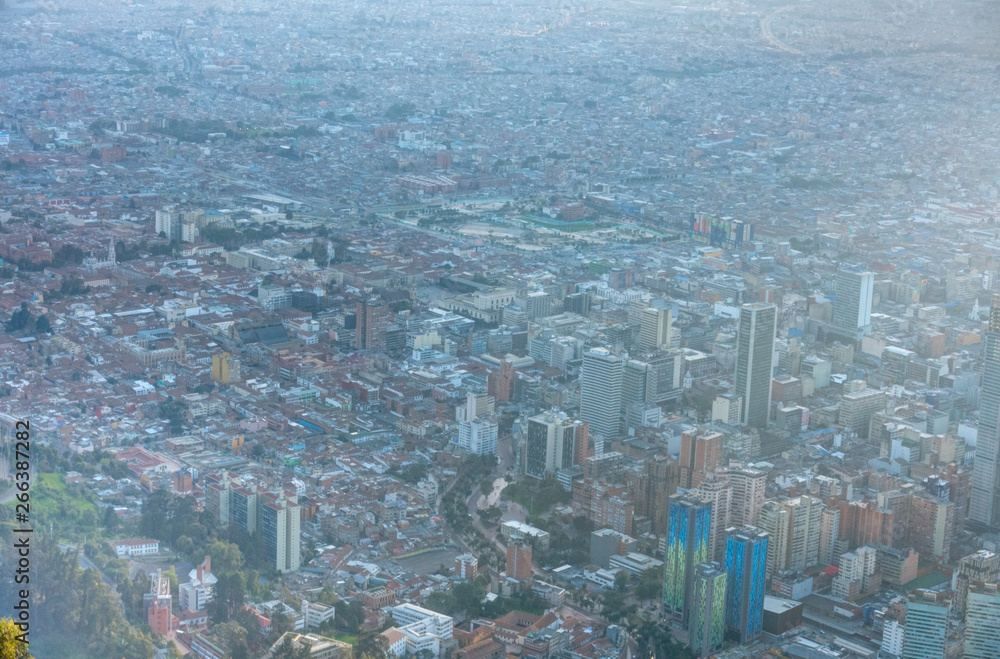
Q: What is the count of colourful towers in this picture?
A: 3